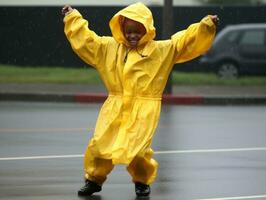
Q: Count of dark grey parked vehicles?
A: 1